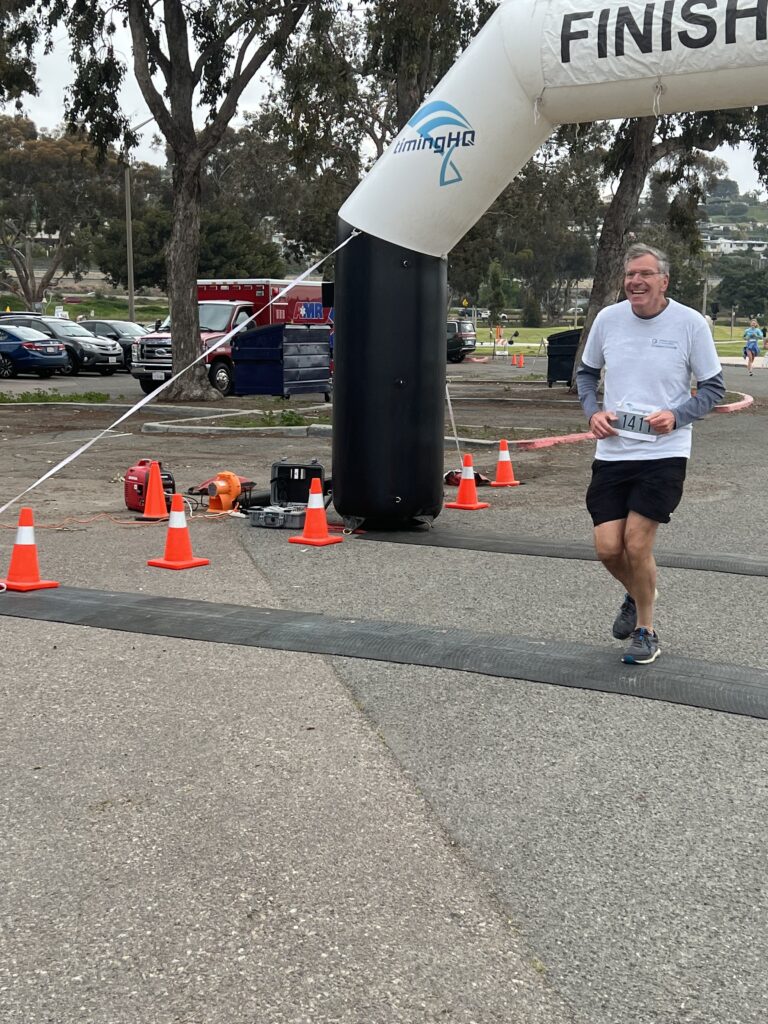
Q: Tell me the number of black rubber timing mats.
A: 2